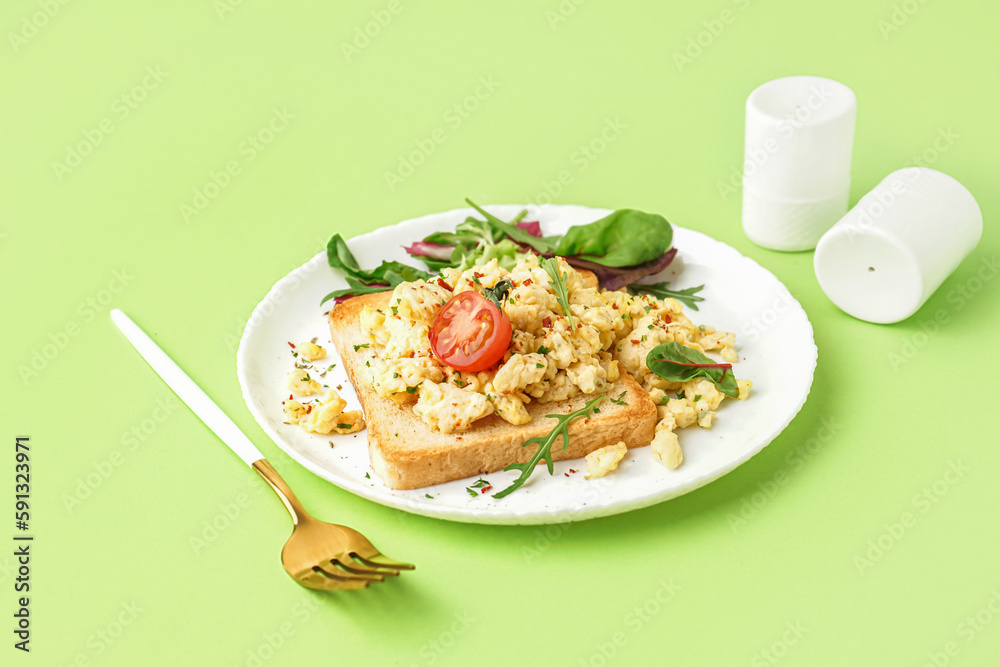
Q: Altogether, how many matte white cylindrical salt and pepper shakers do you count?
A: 2